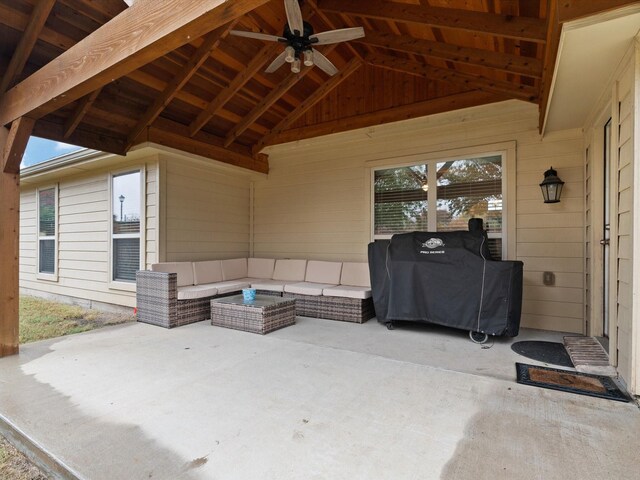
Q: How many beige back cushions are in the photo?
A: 7